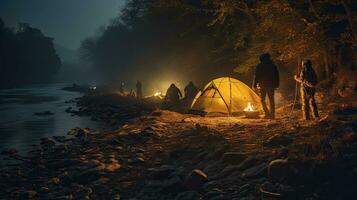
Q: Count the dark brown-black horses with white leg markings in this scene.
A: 0